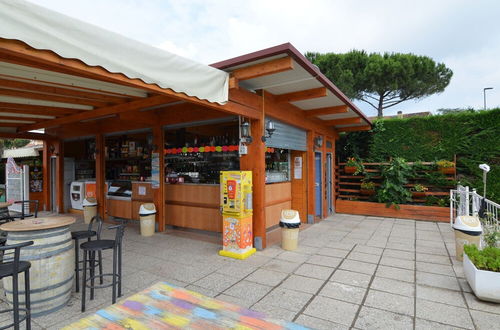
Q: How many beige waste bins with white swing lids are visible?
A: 4